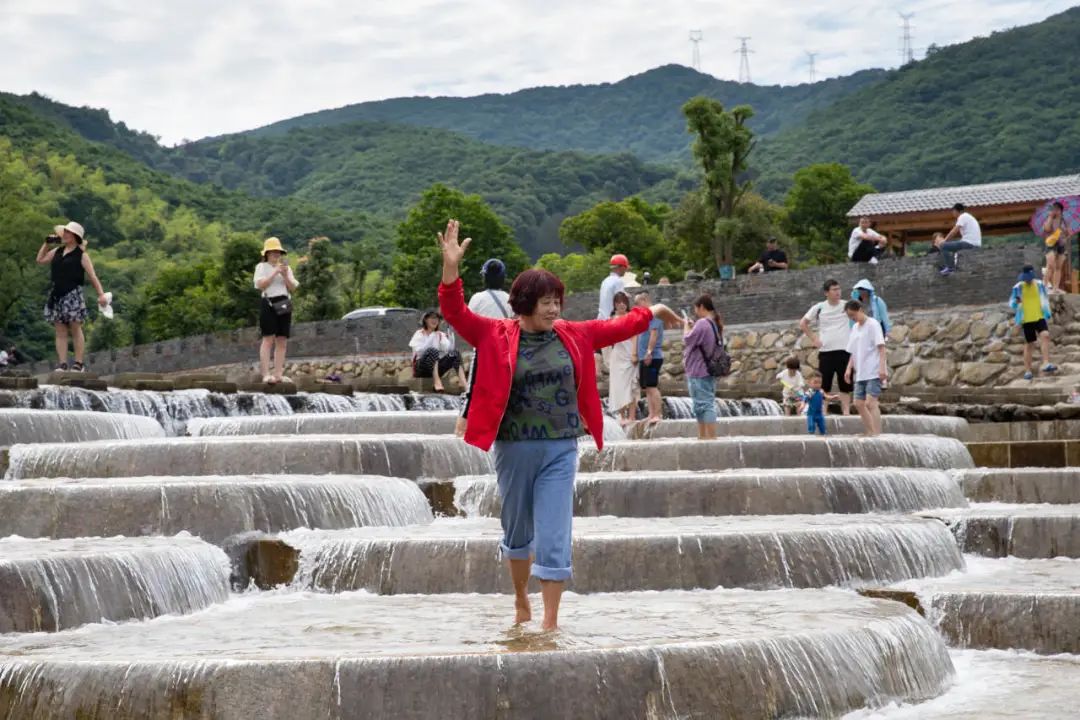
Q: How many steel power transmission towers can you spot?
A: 4